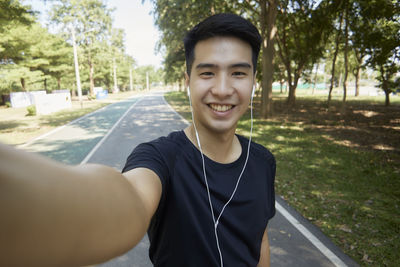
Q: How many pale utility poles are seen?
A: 4